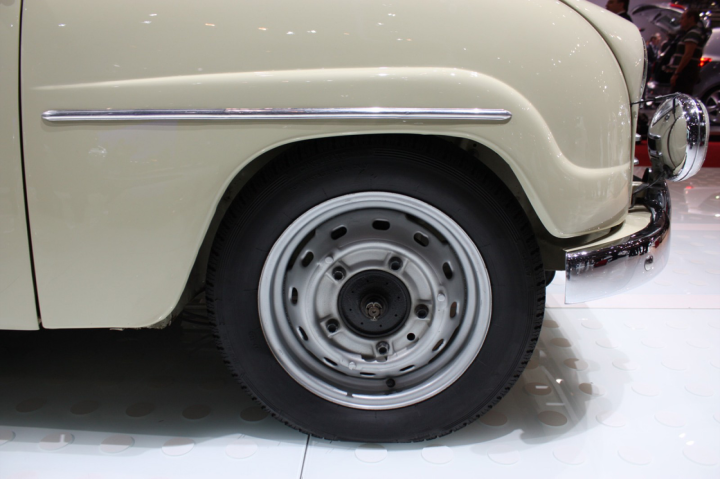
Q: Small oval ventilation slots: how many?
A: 12